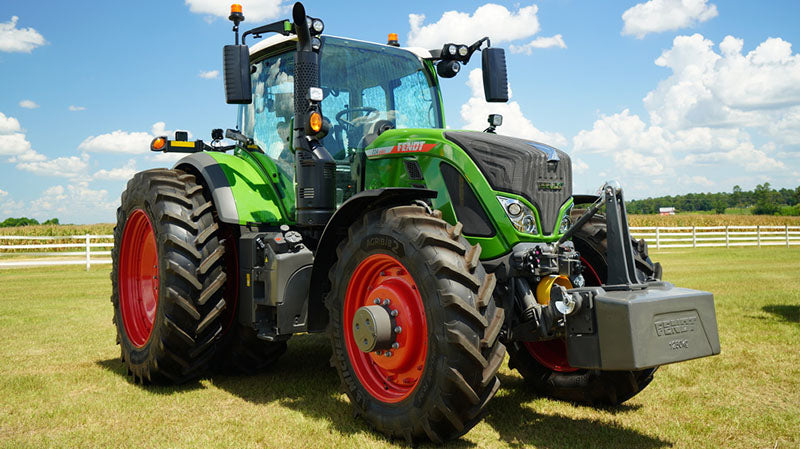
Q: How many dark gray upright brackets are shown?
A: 2